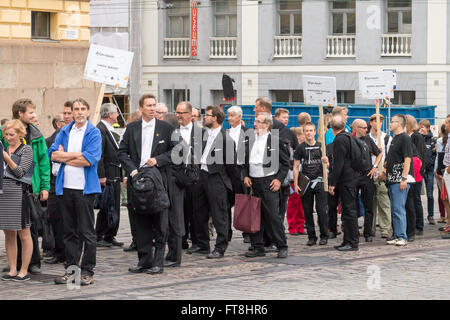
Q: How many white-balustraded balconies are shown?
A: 5